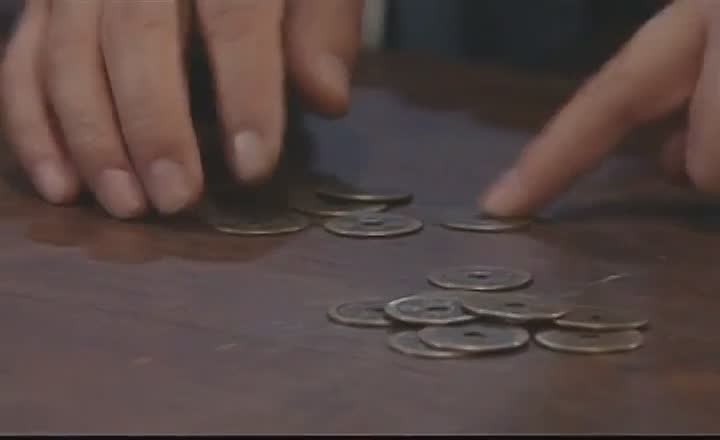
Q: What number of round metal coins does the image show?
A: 13